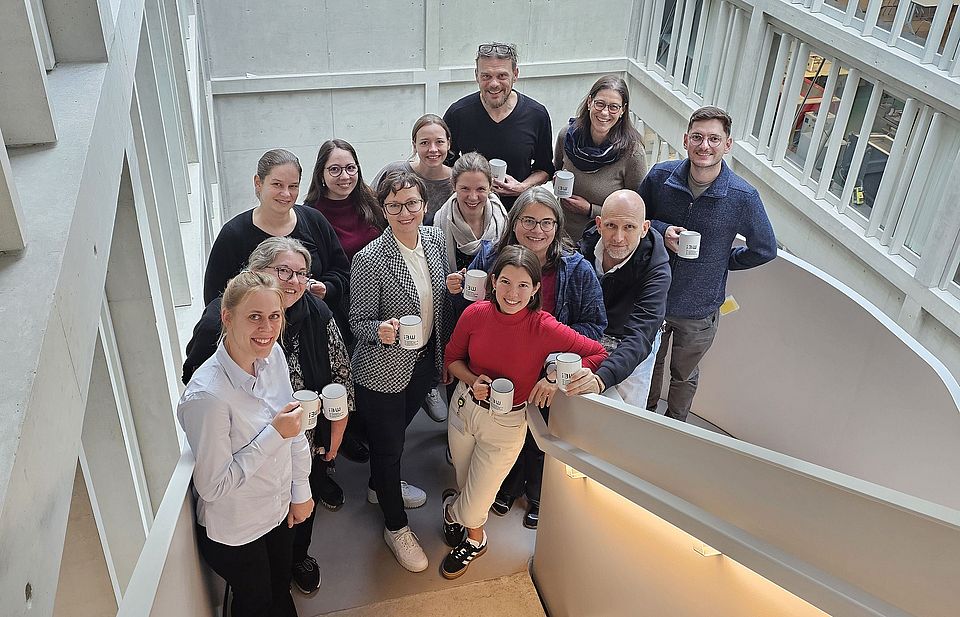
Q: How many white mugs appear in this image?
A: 9